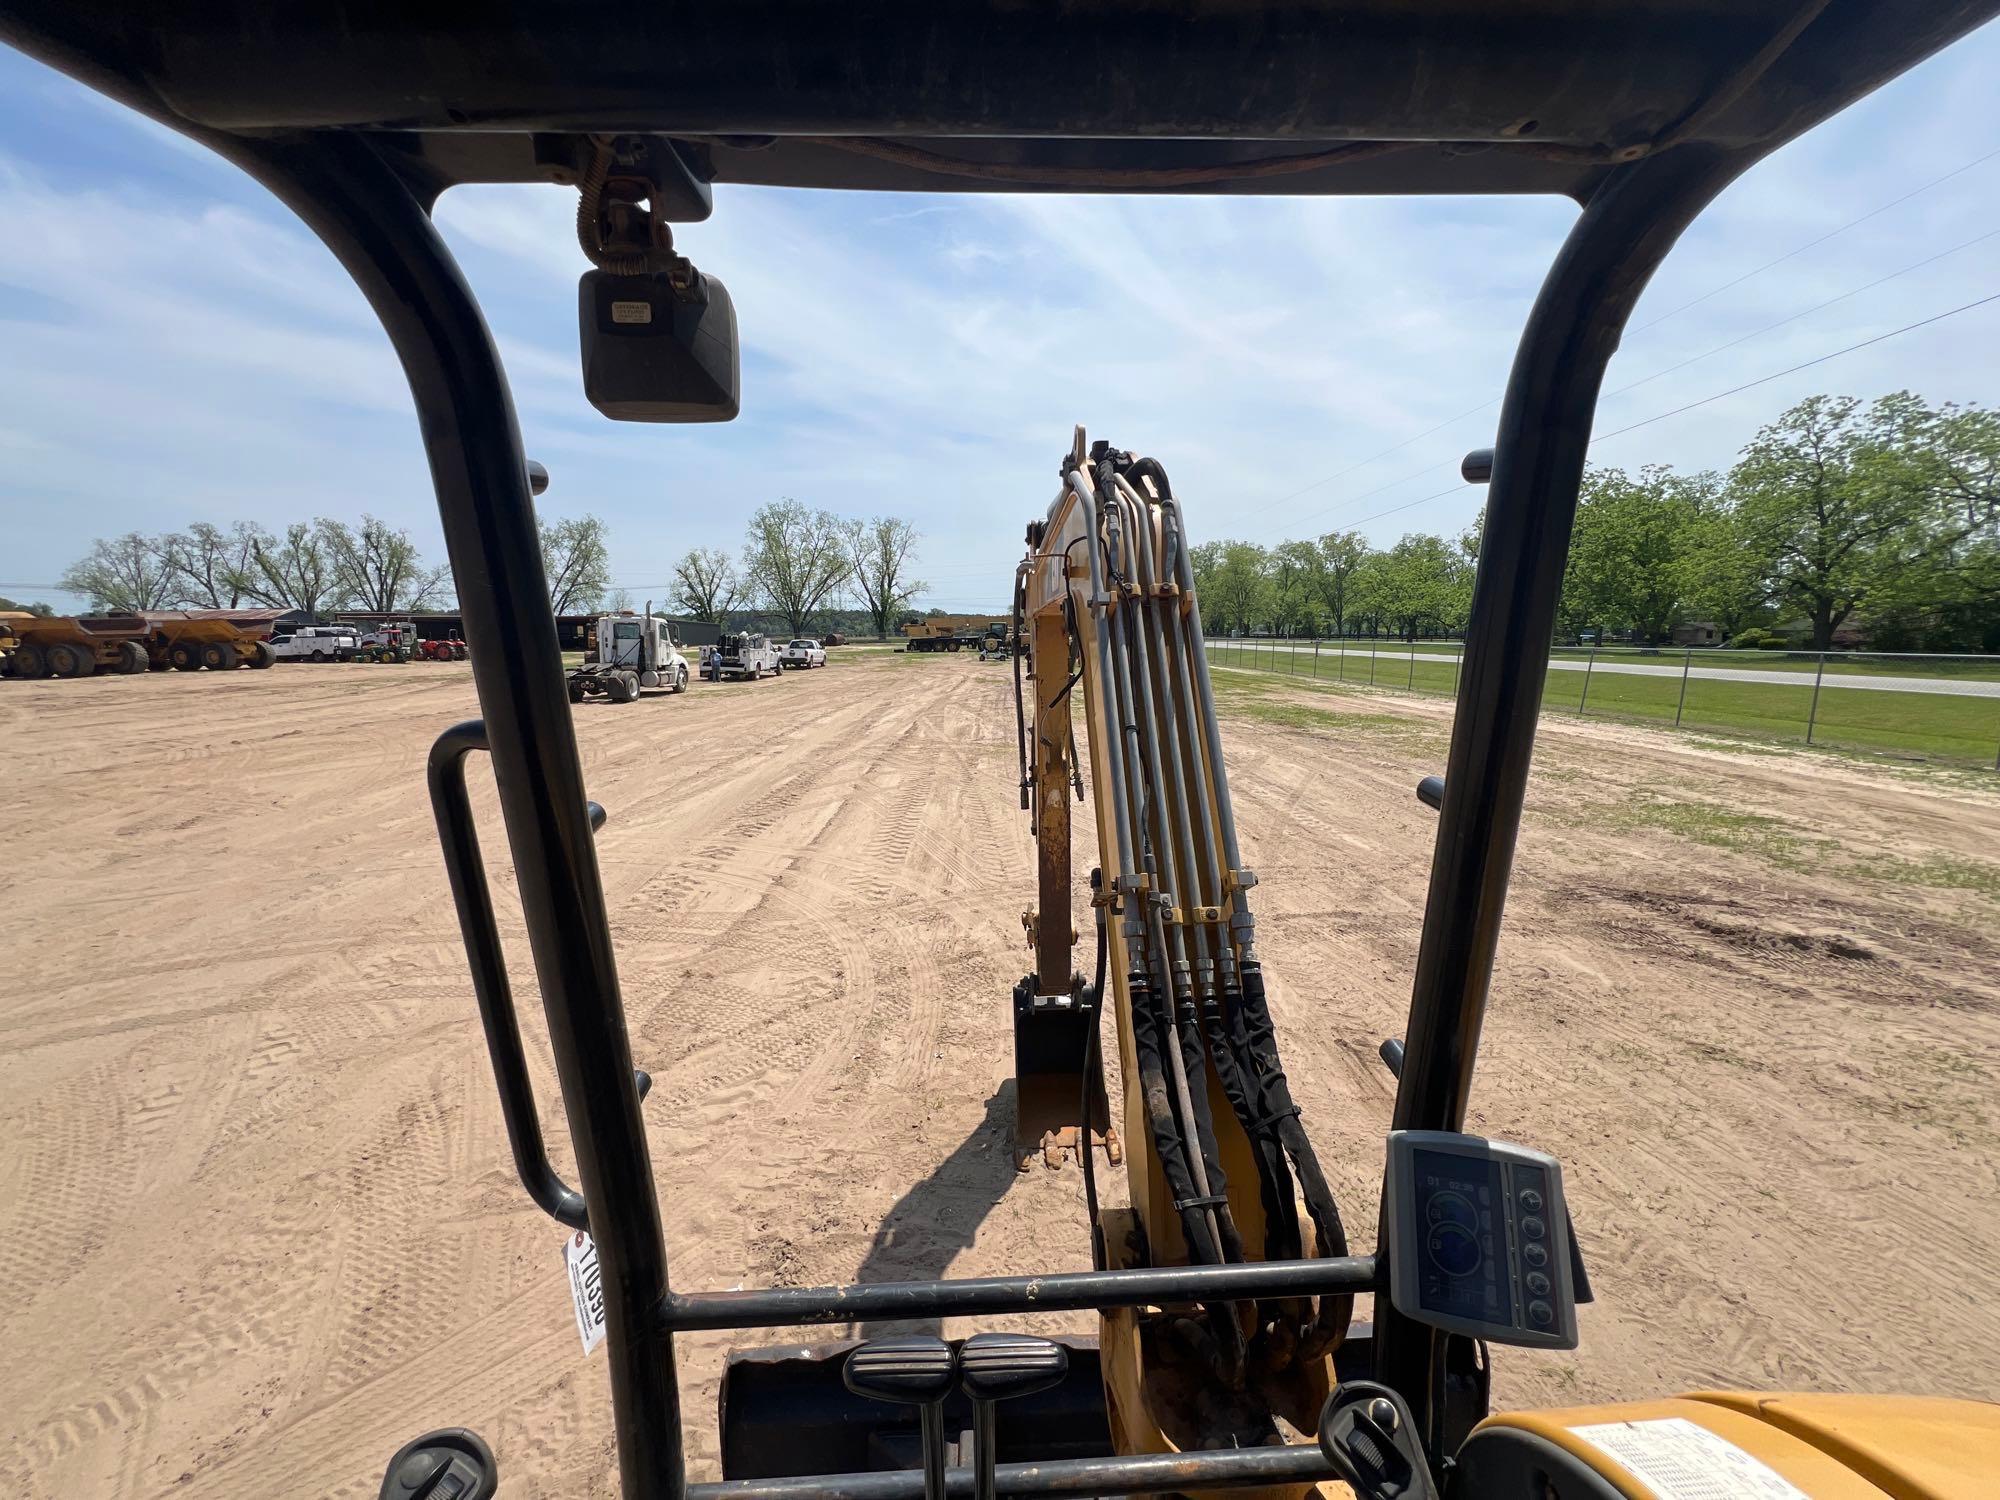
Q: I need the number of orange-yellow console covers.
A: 1